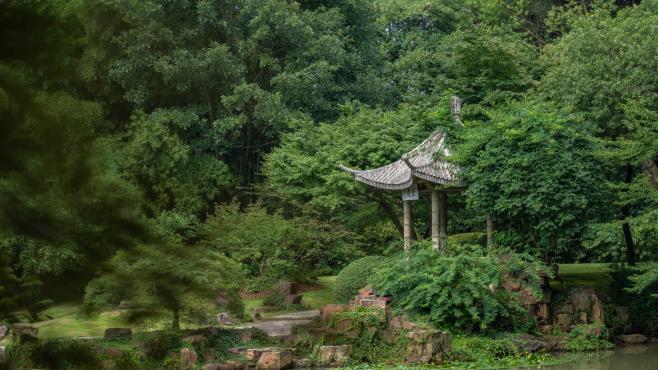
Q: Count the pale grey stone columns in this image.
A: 4